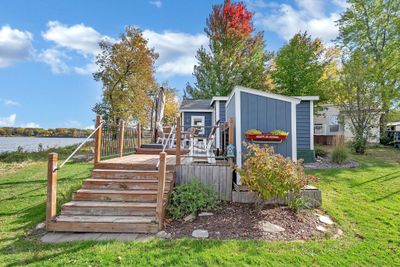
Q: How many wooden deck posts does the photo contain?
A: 7